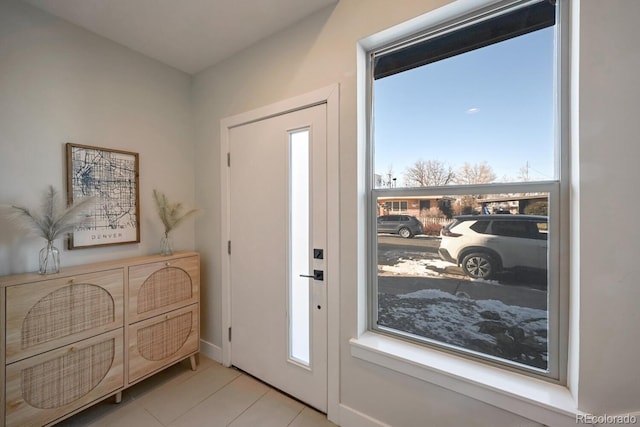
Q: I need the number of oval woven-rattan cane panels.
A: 4